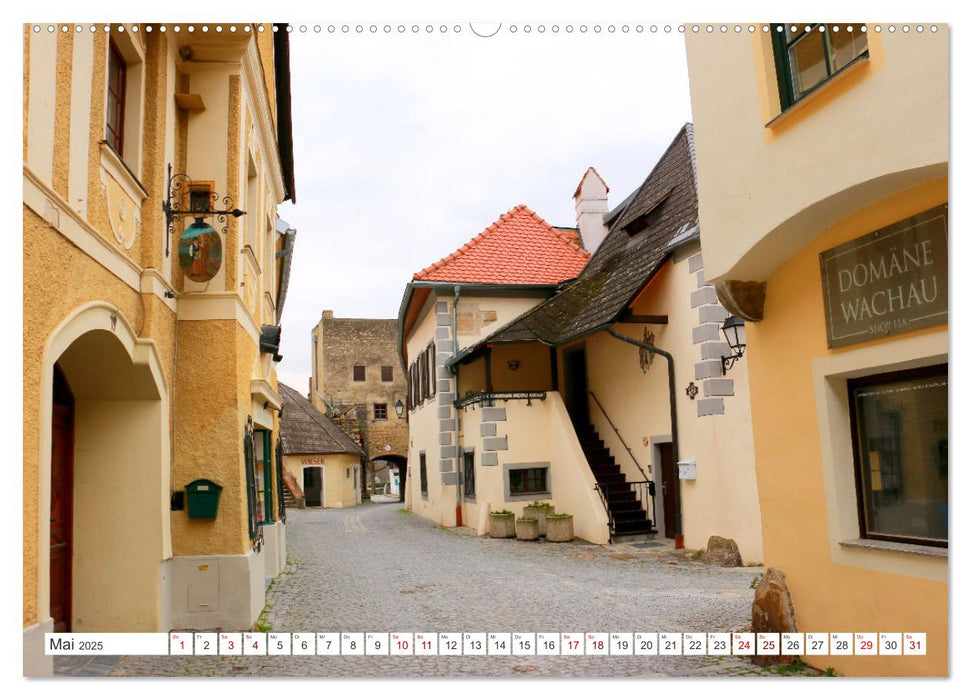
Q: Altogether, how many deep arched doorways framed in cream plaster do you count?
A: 1